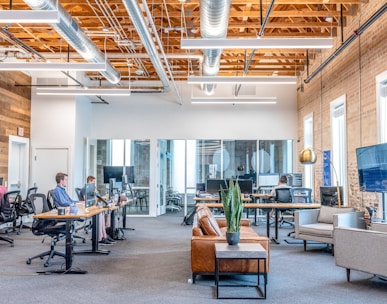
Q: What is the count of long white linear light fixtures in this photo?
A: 6